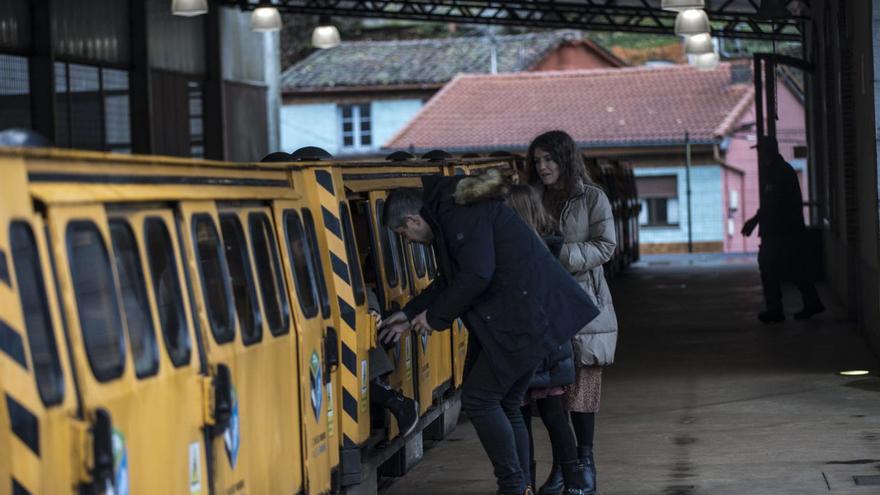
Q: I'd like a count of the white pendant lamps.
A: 7